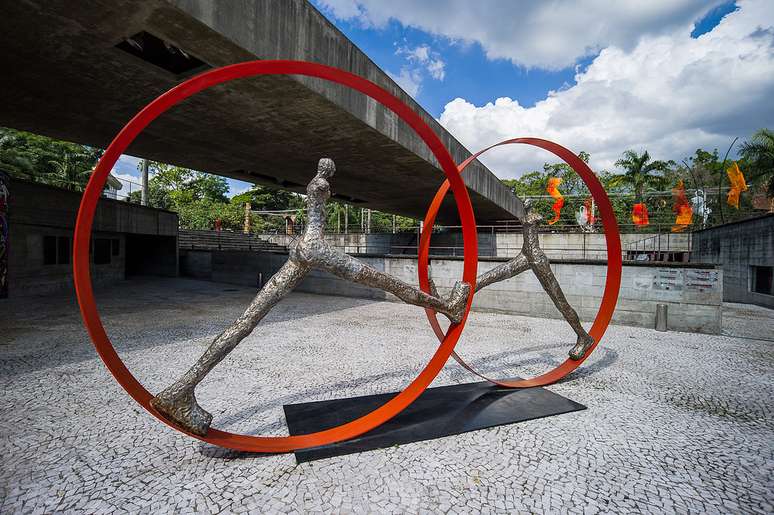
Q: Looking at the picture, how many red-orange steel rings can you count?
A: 2